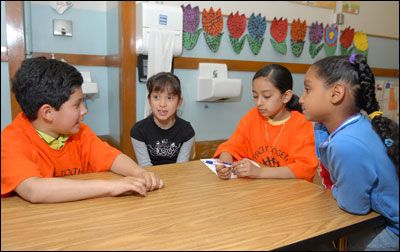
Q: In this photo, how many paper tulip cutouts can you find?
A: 10